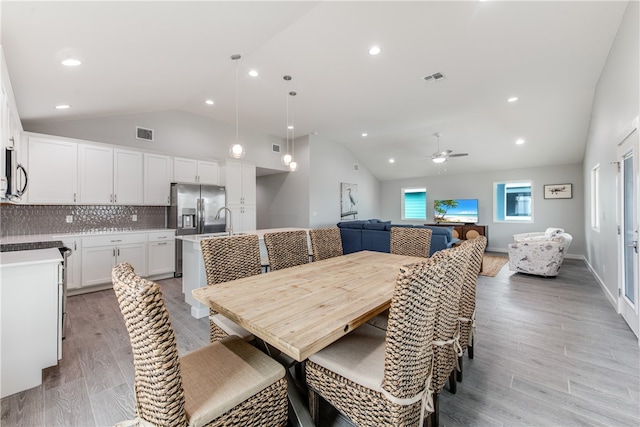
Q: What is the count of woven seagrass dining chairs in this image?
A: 8